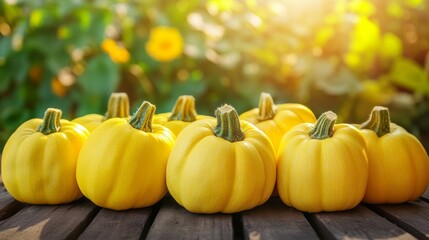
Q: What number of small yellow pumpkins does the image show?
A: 8